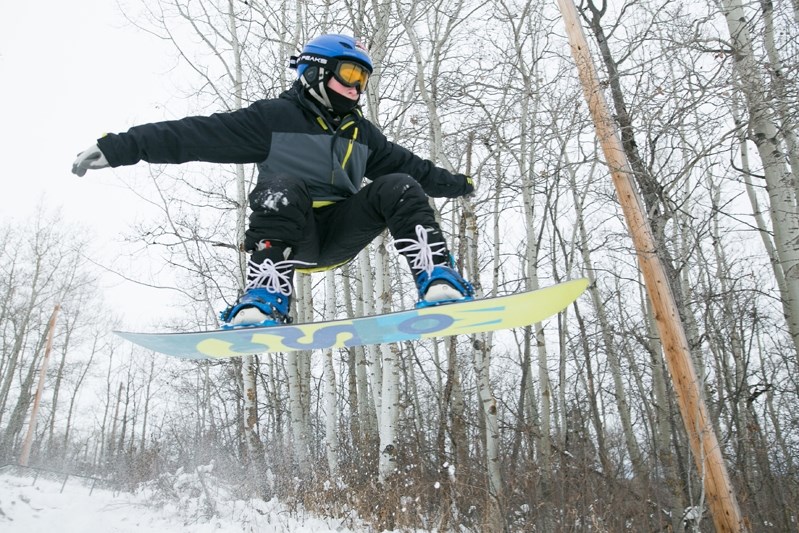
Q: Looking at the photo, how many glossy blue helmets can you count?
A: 1